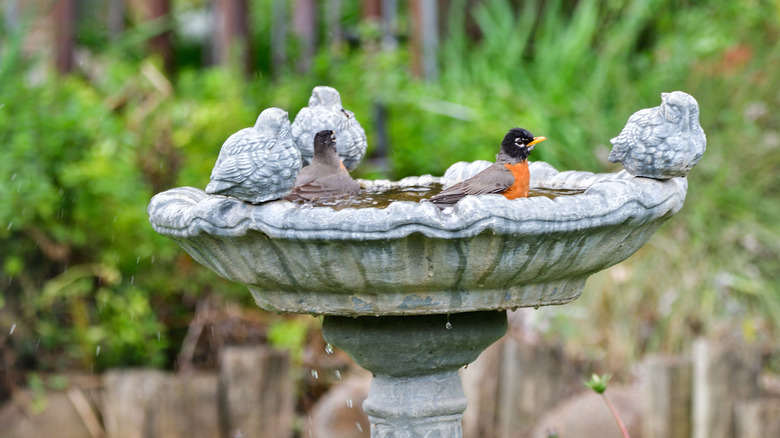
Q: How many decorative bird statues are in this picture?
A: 3